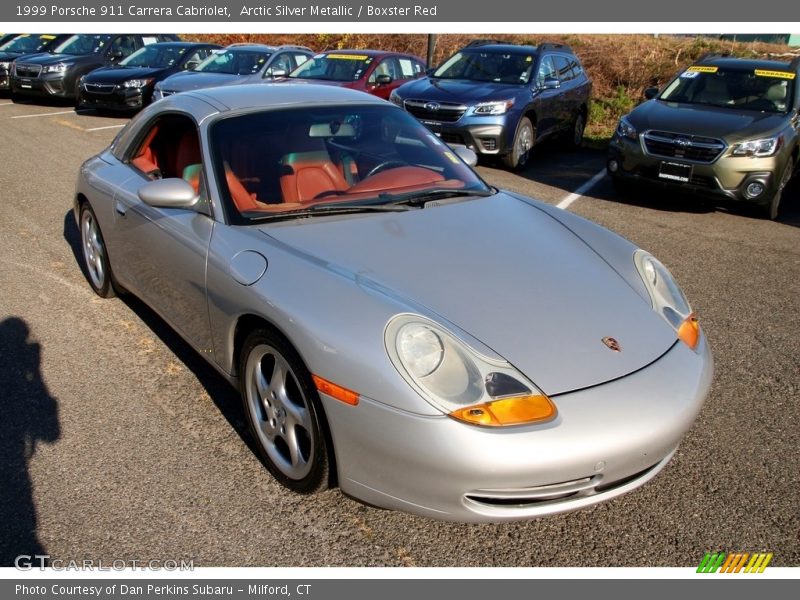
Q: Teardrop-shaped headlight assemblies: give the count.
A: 2